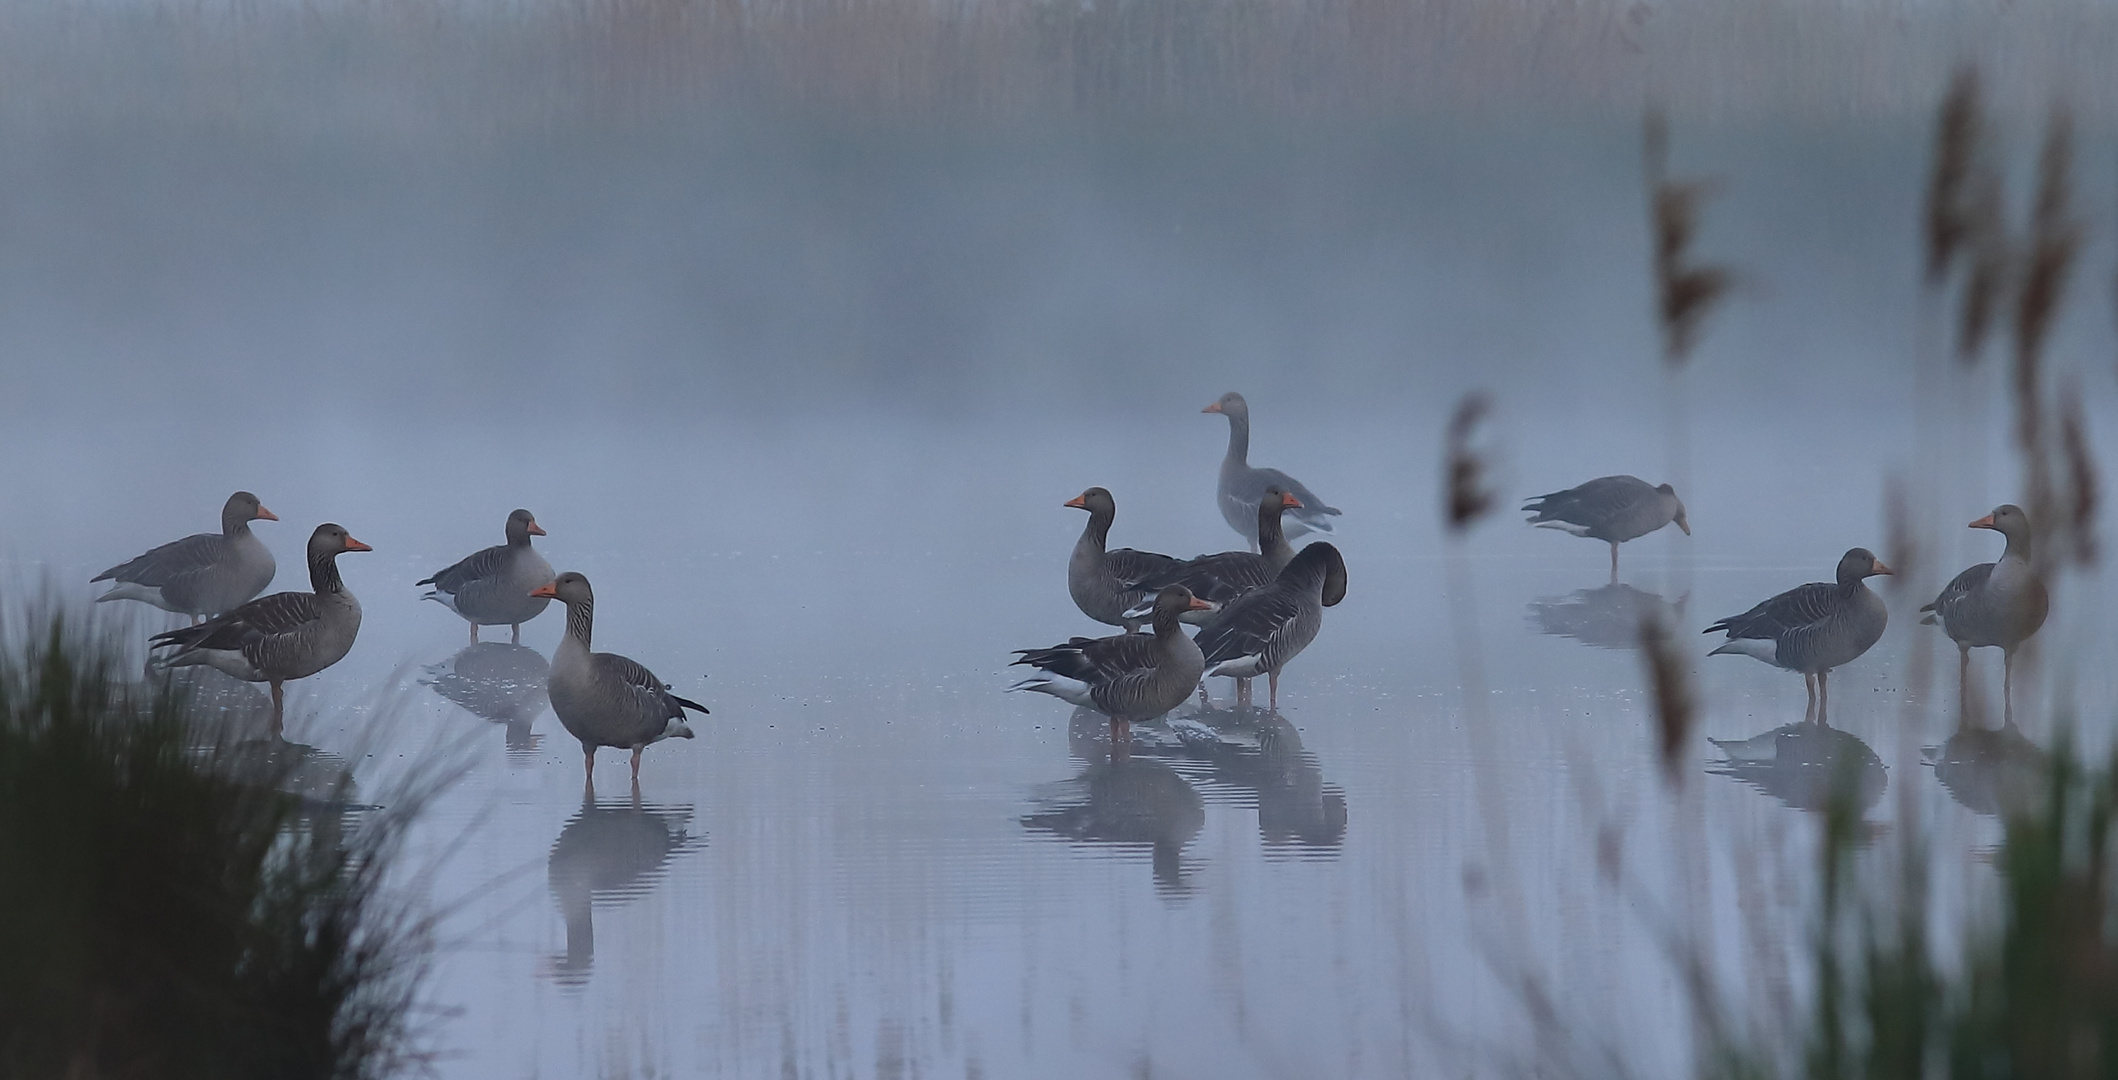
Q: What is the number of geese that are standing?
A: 12